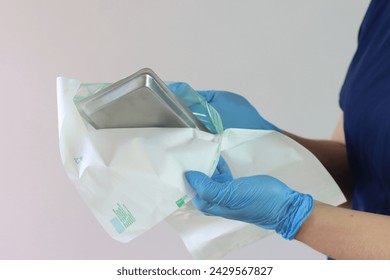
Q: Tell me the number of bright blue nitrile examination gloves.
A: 2